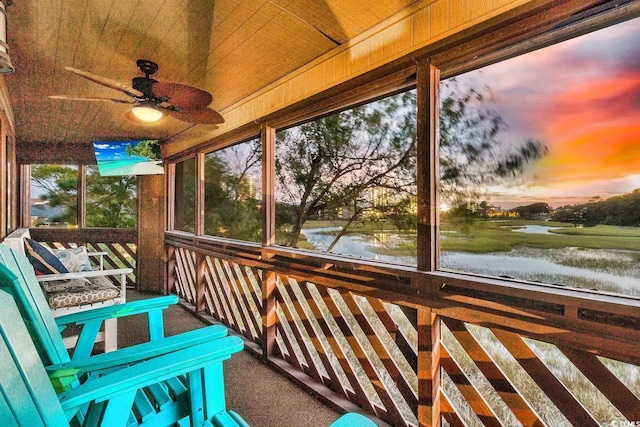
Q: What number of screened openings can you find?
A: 6